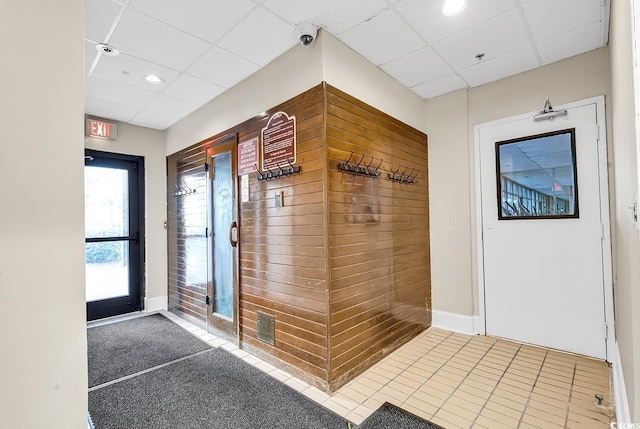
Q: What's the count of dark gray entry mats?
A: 3